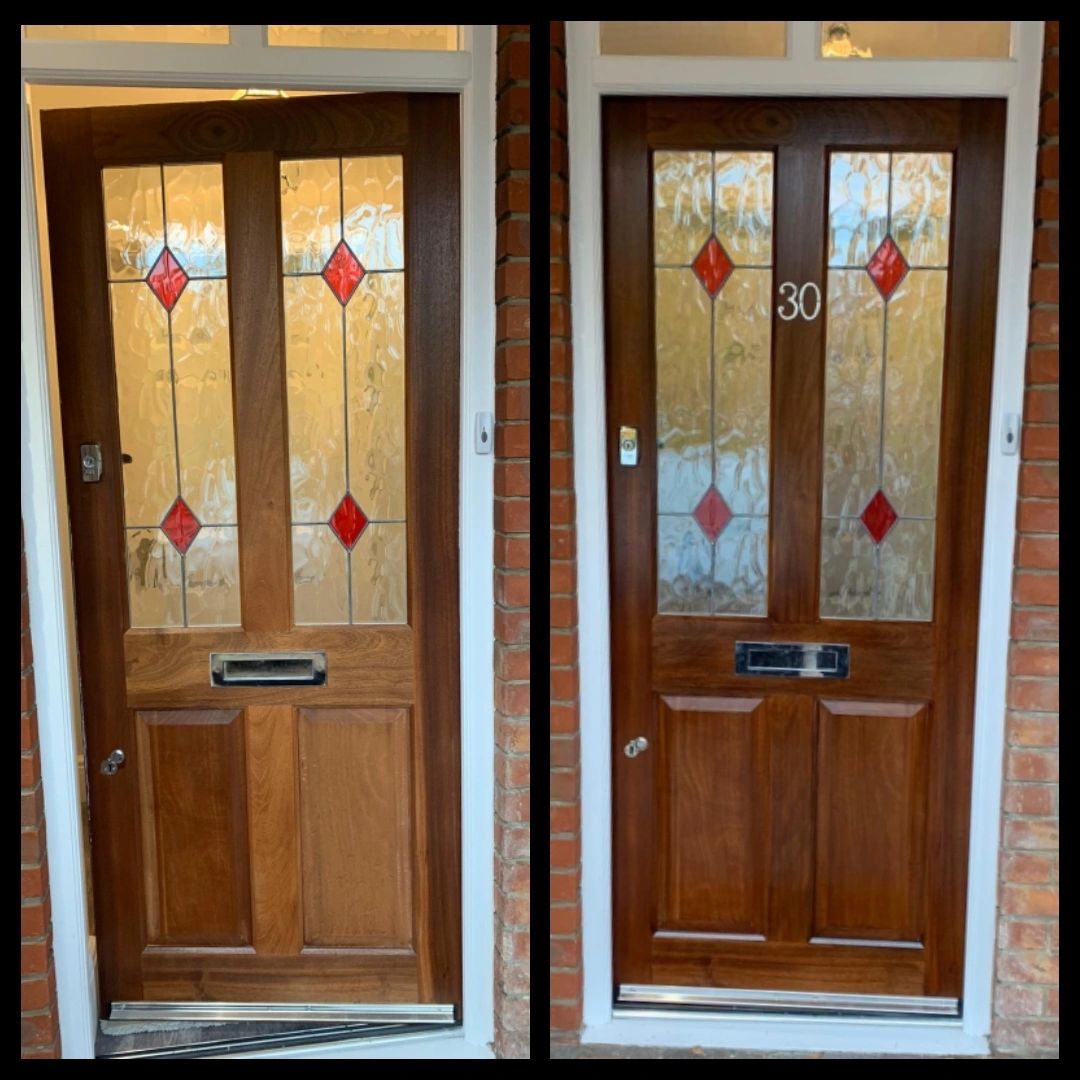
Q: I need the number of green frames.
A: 0